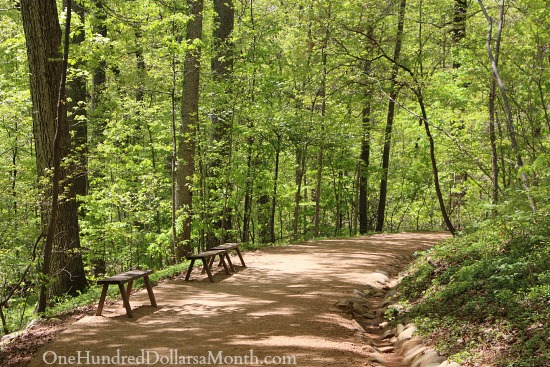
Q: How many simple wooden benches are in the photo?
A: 3